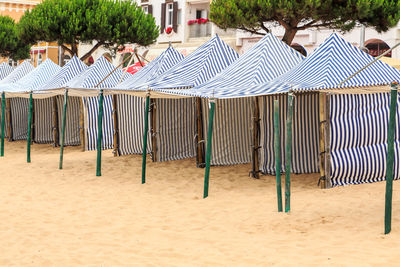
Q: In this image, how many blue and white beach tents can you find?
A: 9